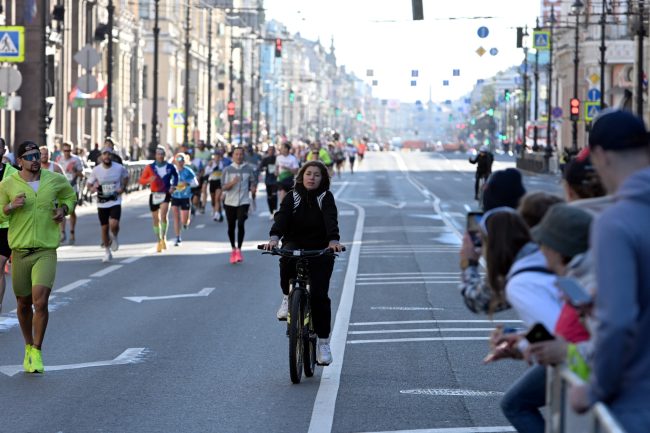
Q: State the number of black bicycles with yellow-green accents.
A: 1